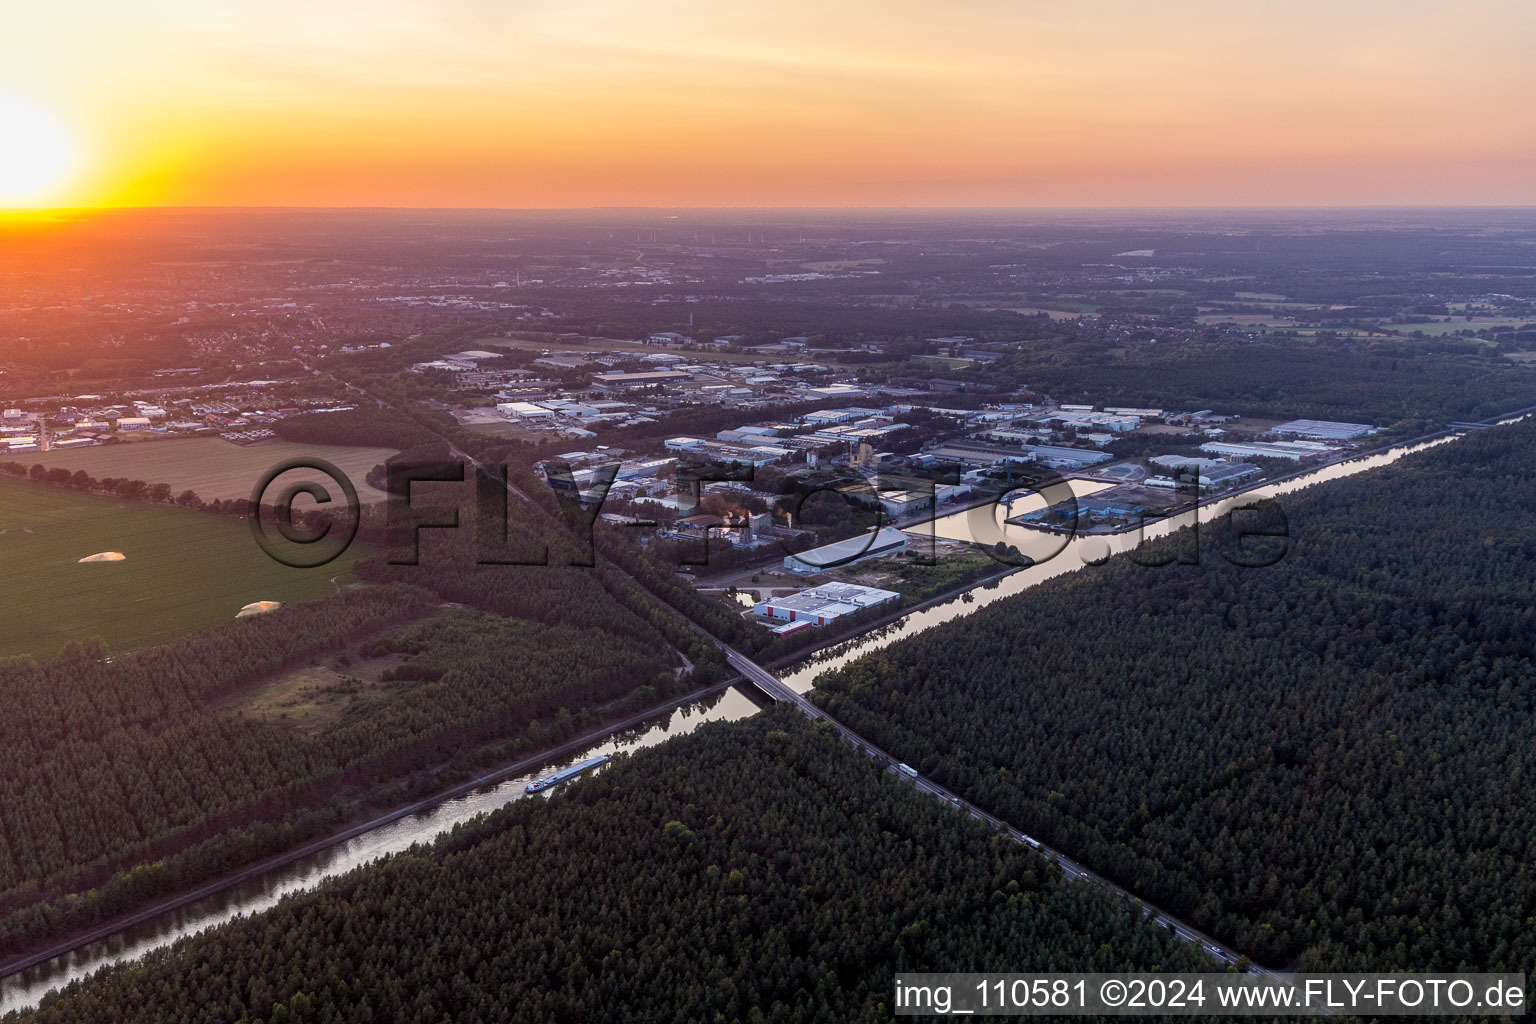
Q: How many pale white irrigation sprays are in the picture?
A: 2